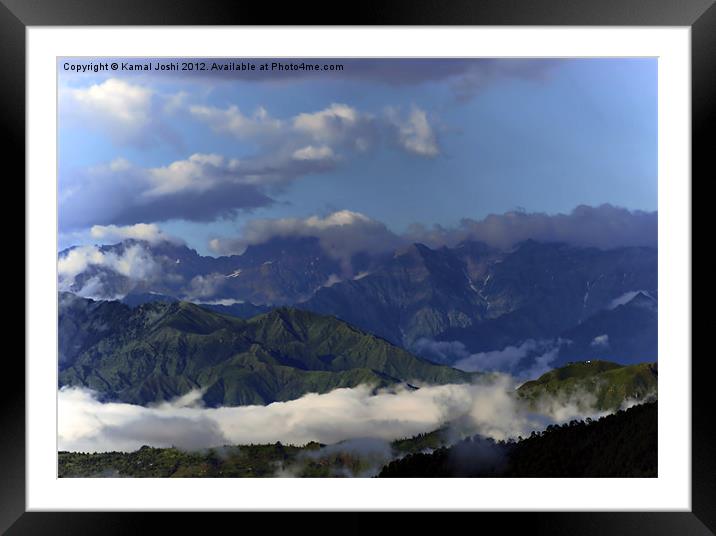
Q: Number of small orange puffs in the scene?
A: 0